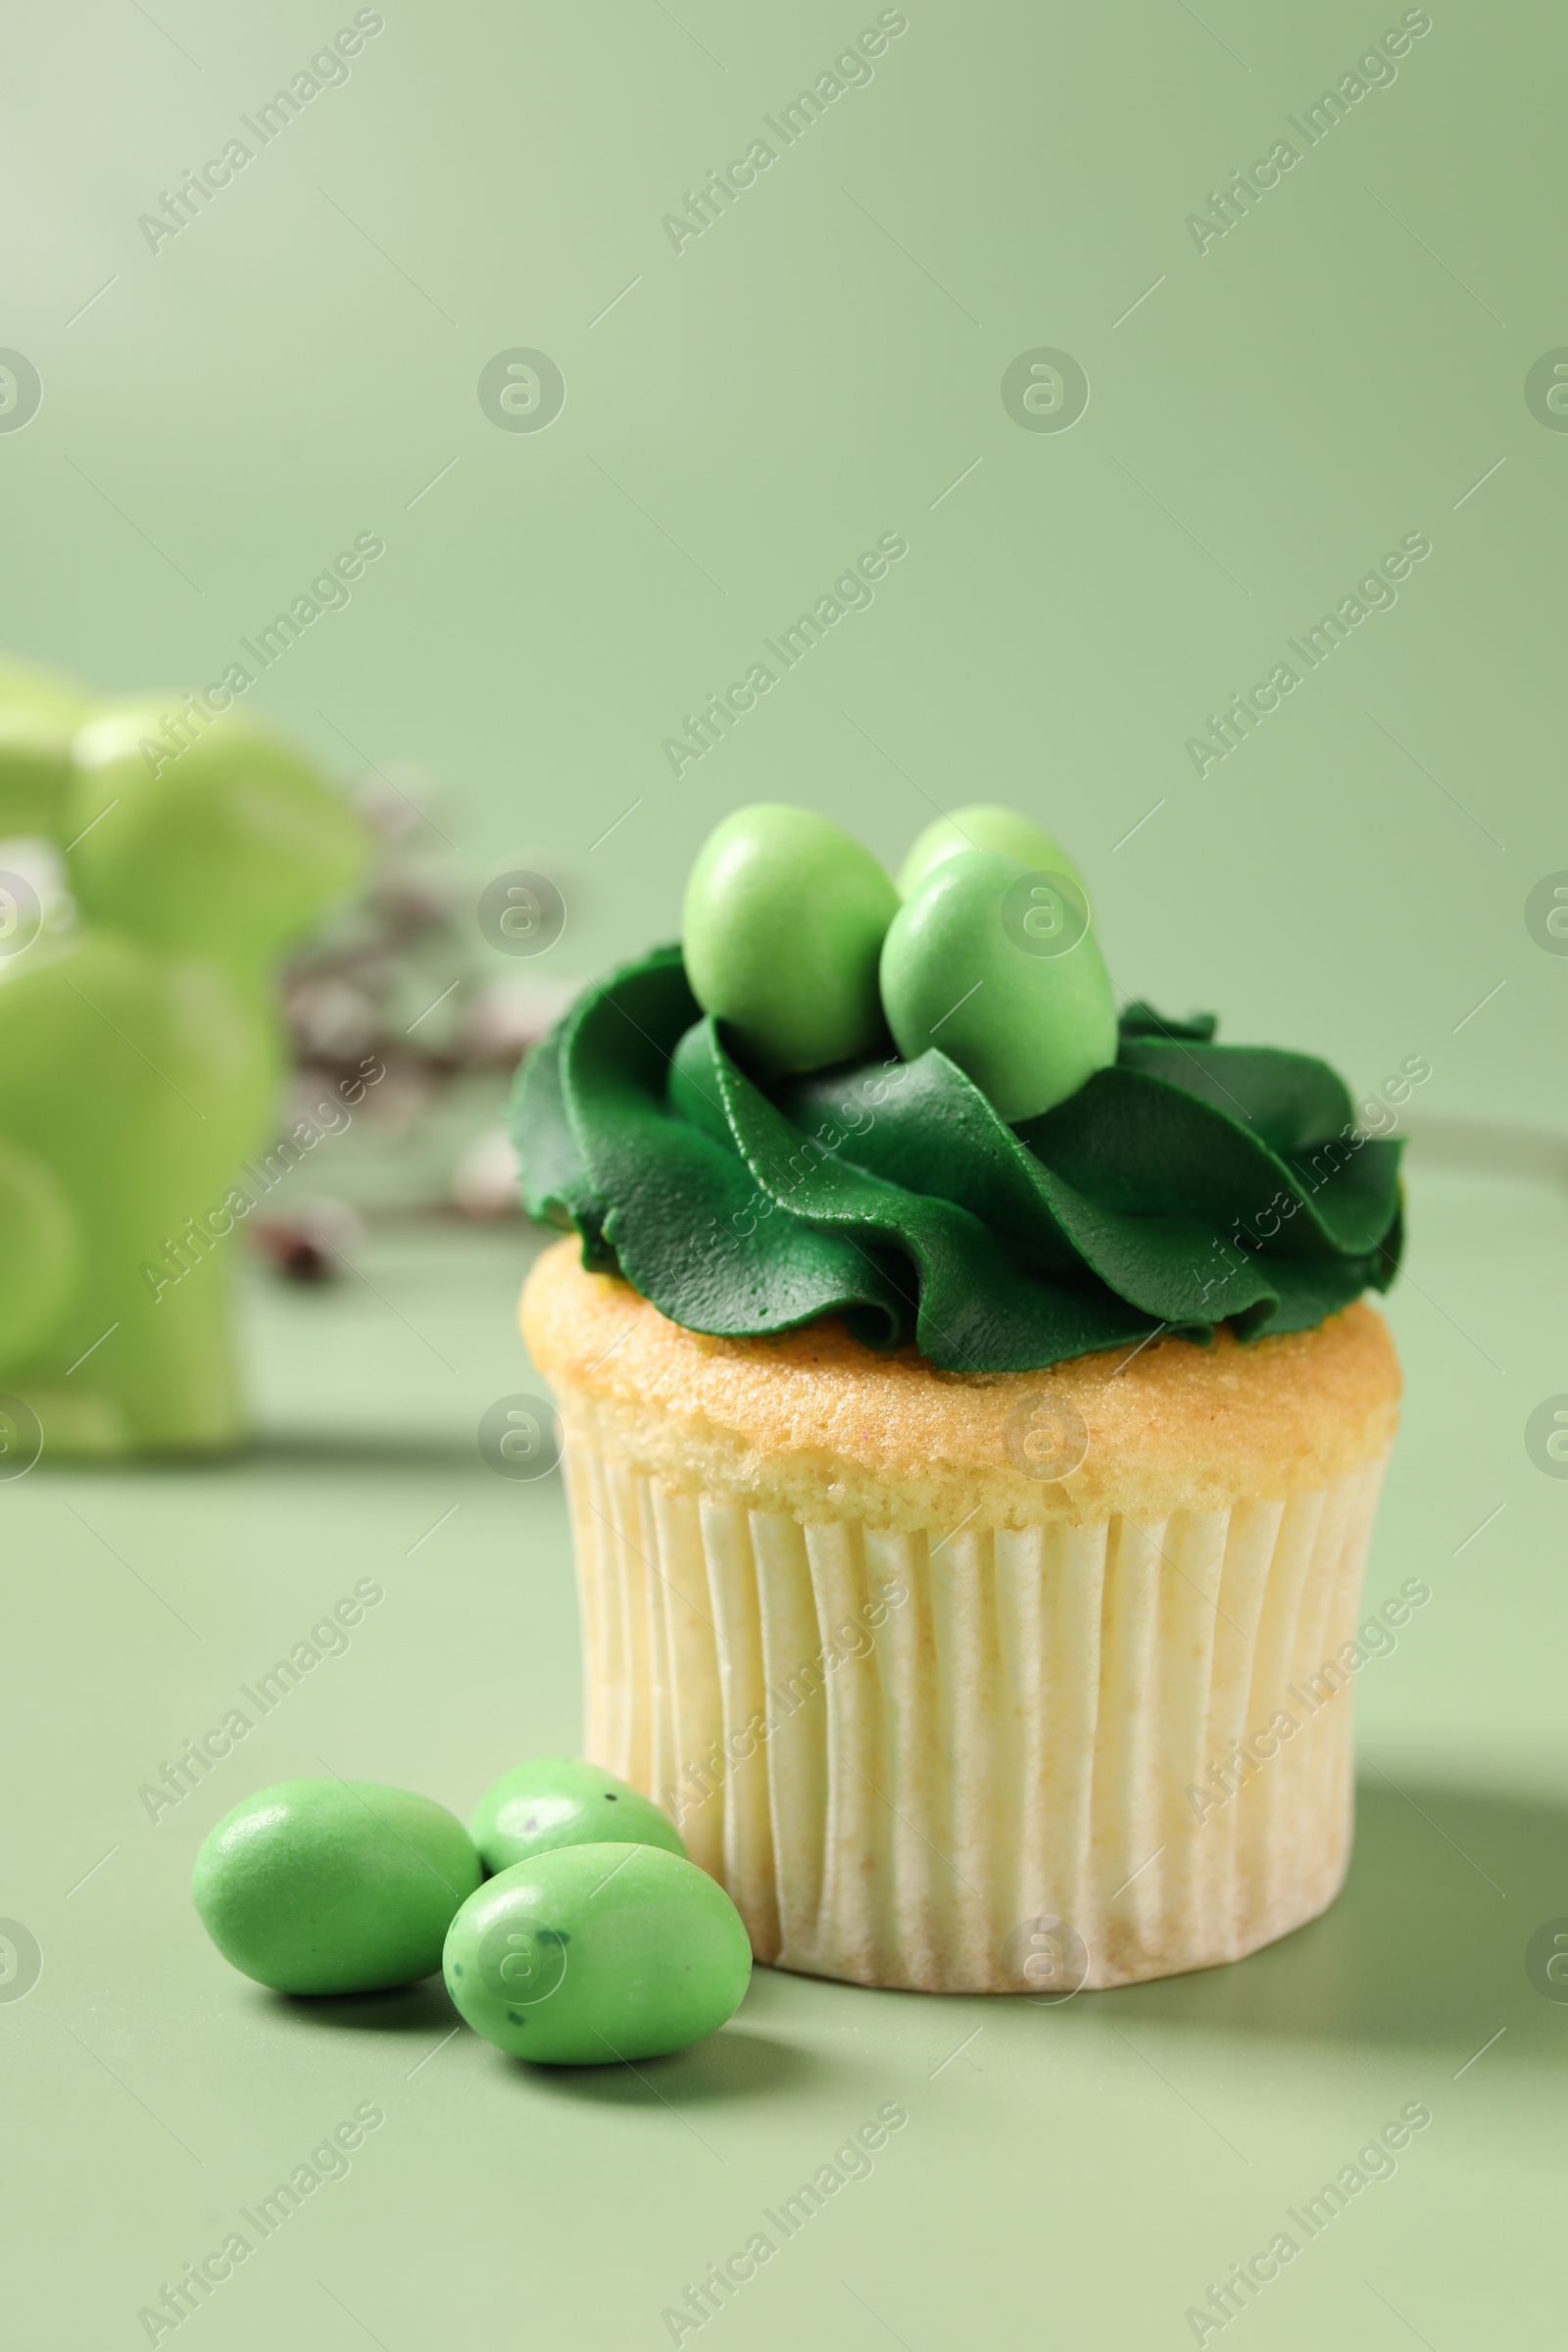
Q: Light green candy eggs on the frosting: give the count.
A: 3